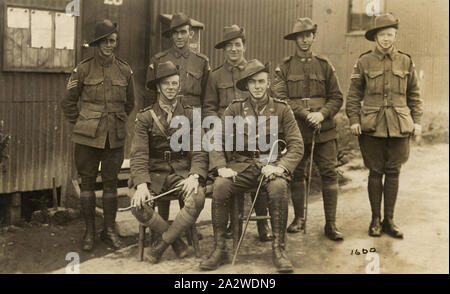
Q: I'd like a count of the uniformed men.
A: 7